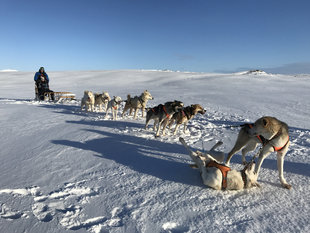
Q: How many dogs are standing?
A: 7